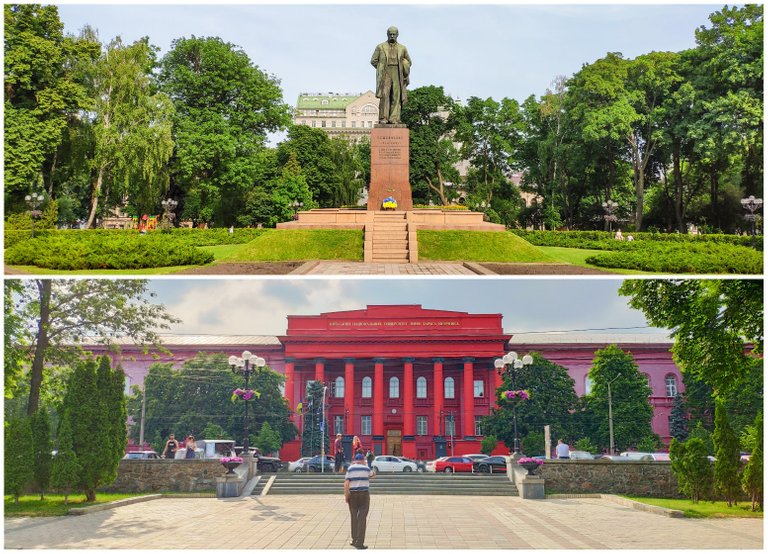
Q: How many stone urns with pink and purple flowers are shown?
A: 2